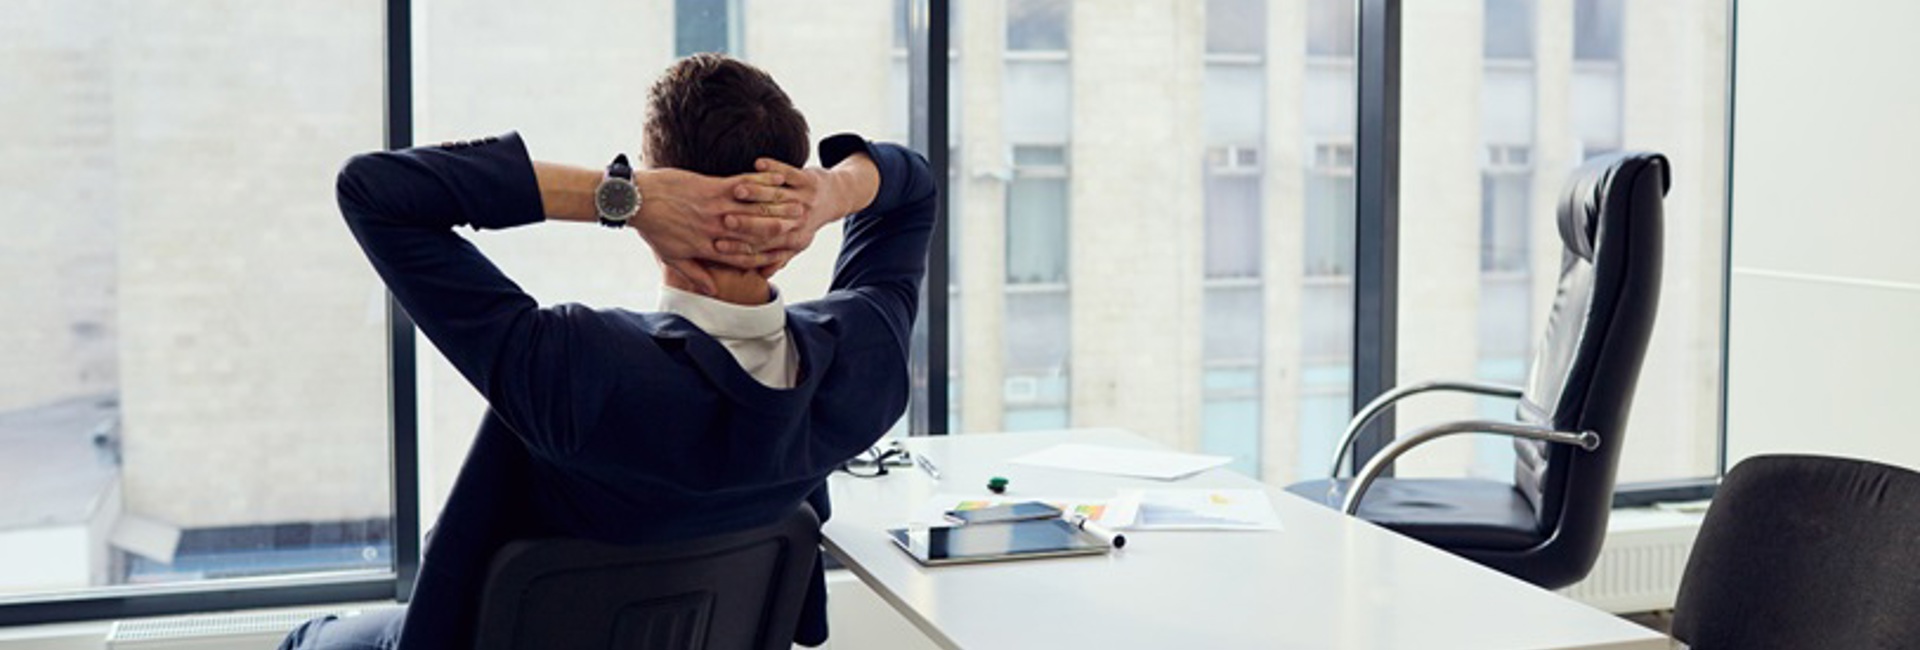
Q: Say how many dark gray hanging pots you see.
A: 0